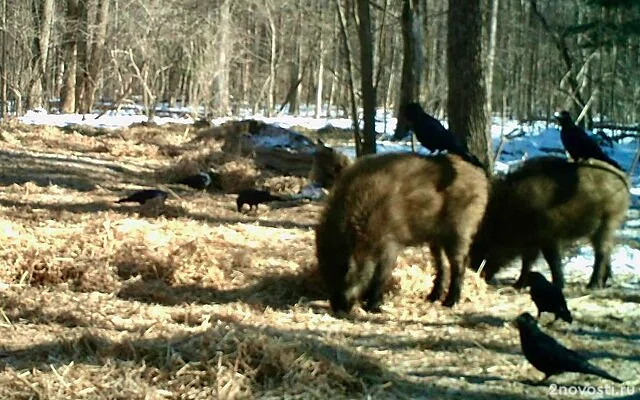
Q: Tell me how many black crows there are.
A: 7